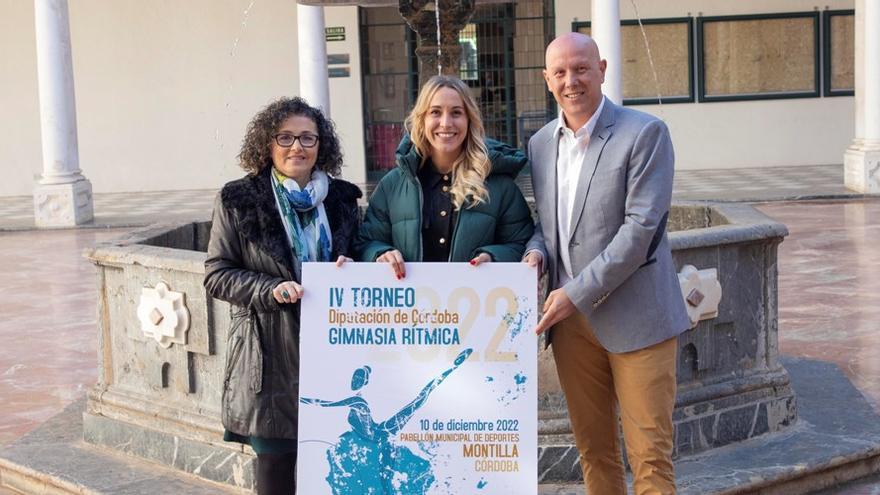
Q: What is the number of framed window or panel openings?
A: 3